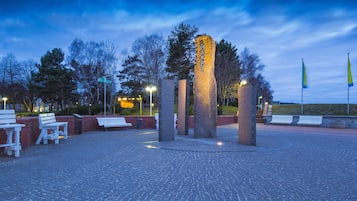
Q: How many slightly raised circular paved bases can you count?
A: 1